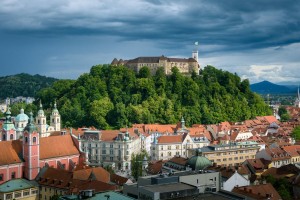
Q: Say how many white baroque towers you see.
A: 2